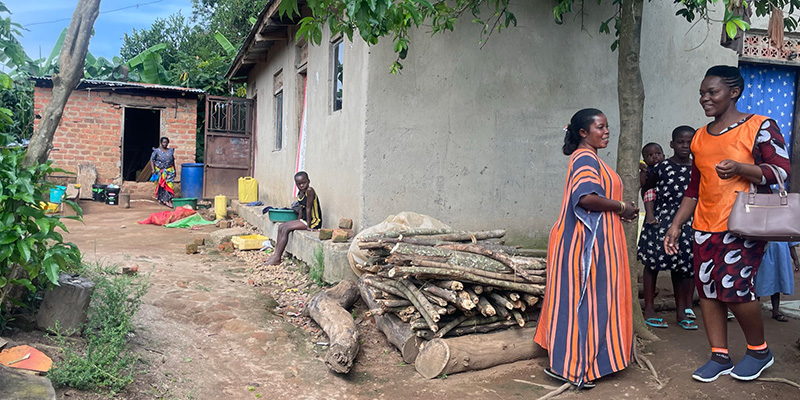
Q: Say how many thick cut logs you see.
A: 3